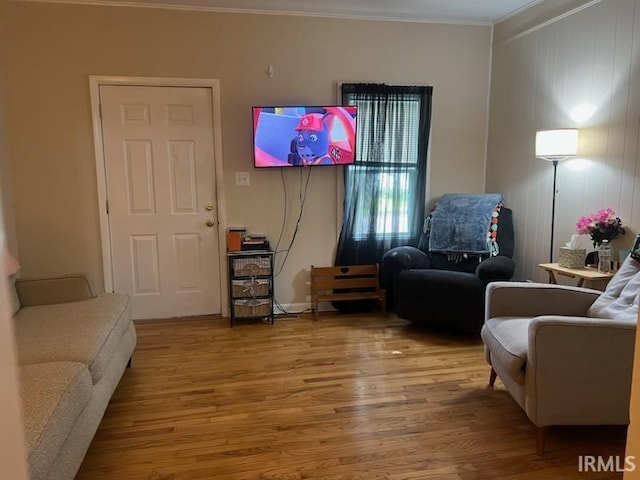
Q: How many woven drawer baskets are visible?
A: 3